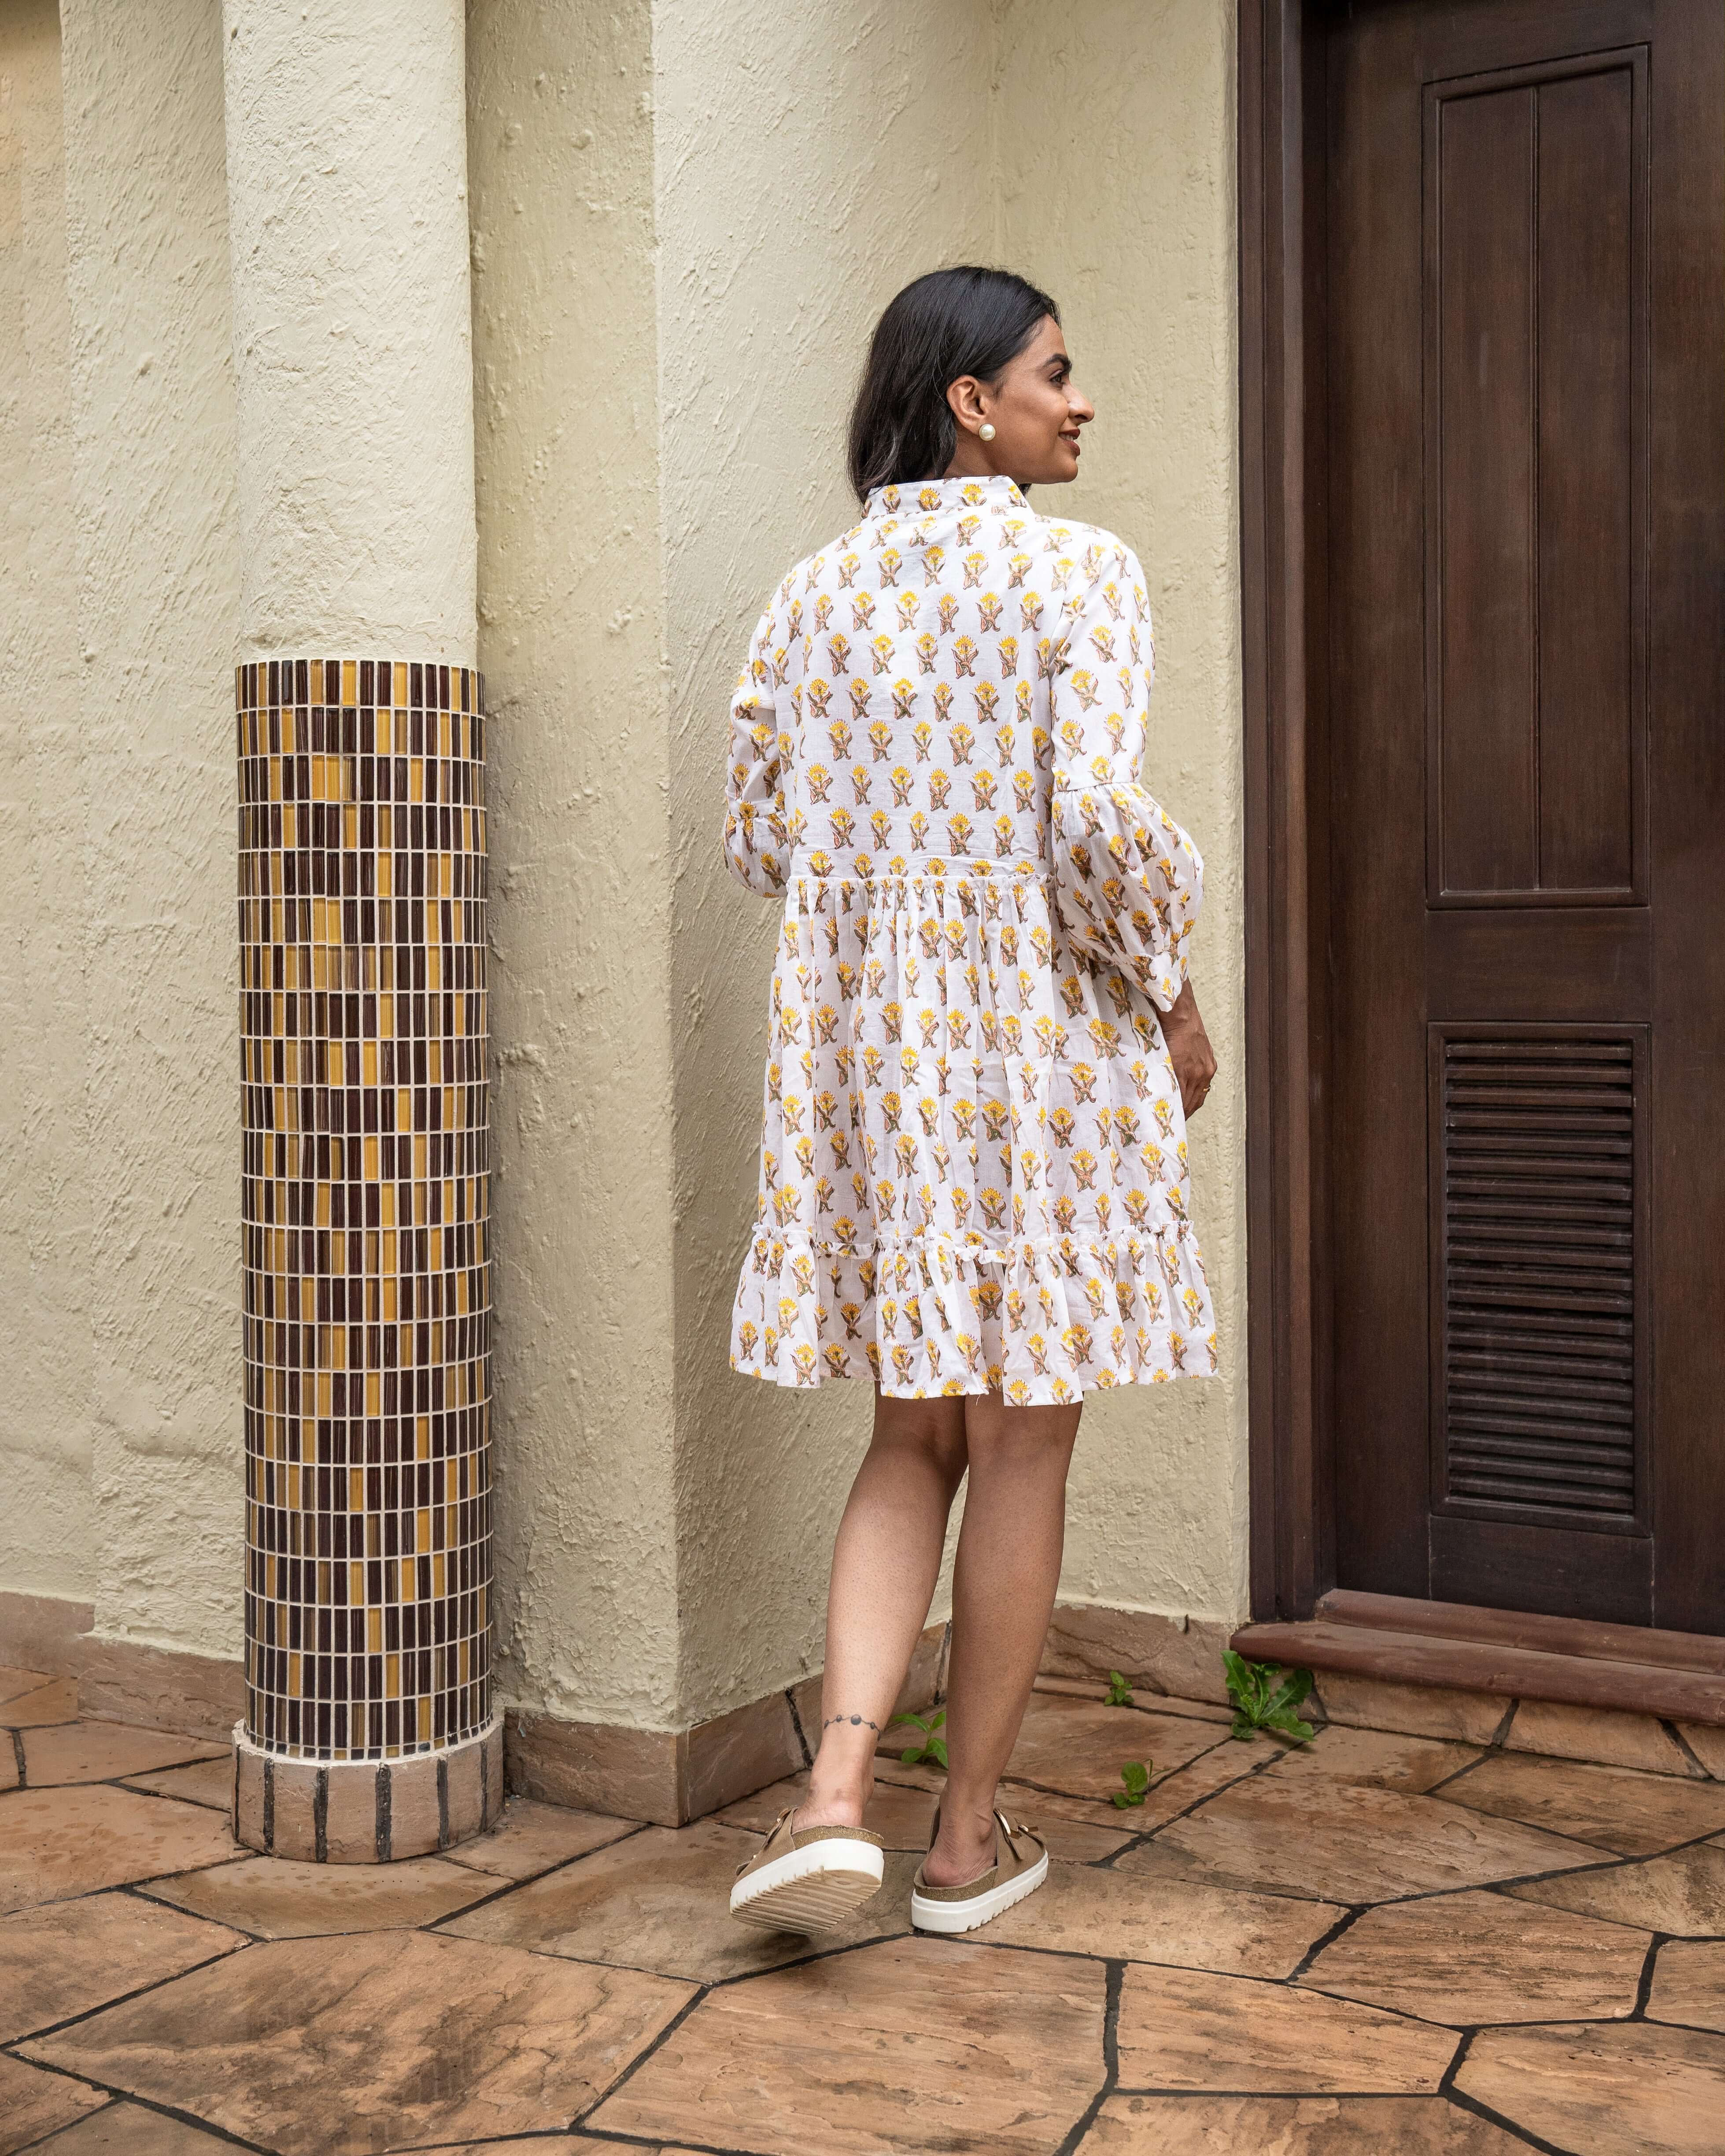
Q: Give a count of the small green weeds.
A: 4